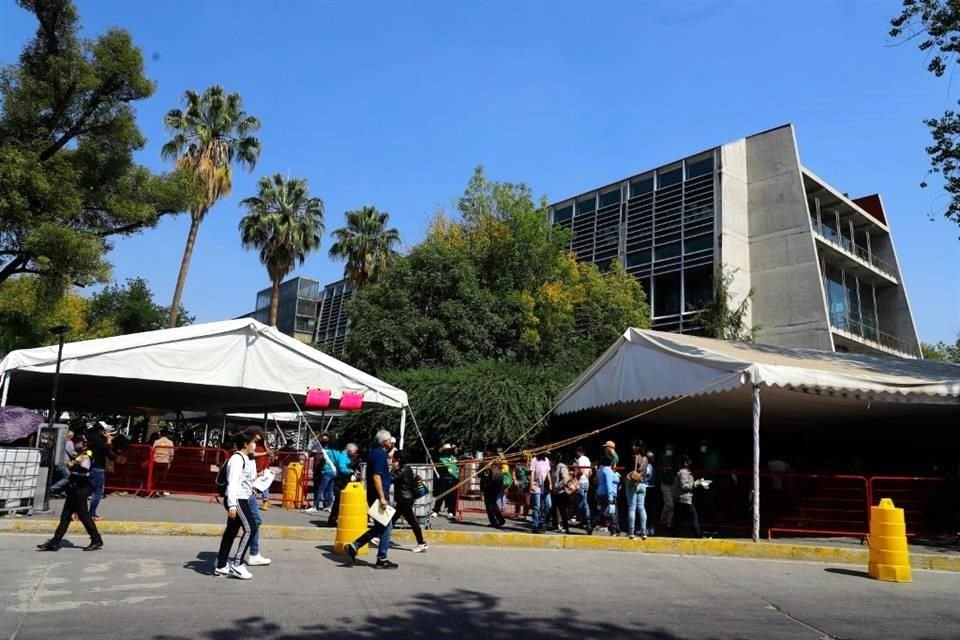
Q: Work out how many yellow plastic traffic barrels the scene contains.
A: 3